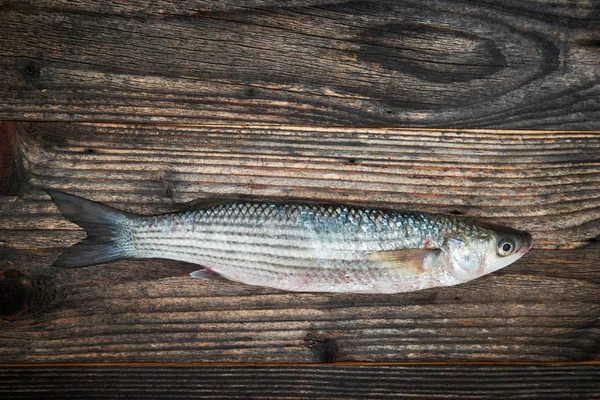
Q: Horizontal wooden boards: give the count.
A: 3